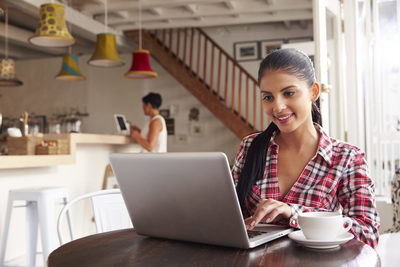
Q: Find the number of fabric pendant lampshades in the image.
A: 5